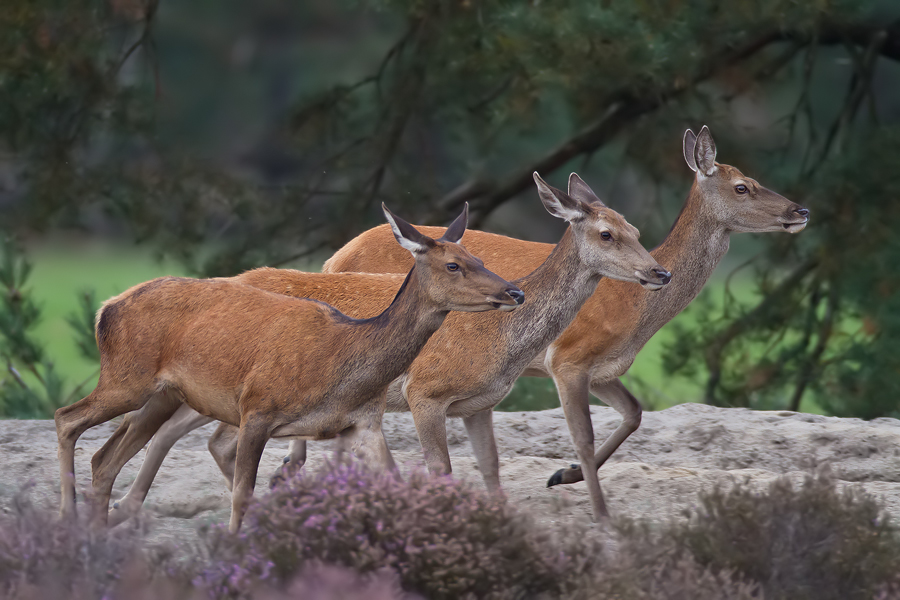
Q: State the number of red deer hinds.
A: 3